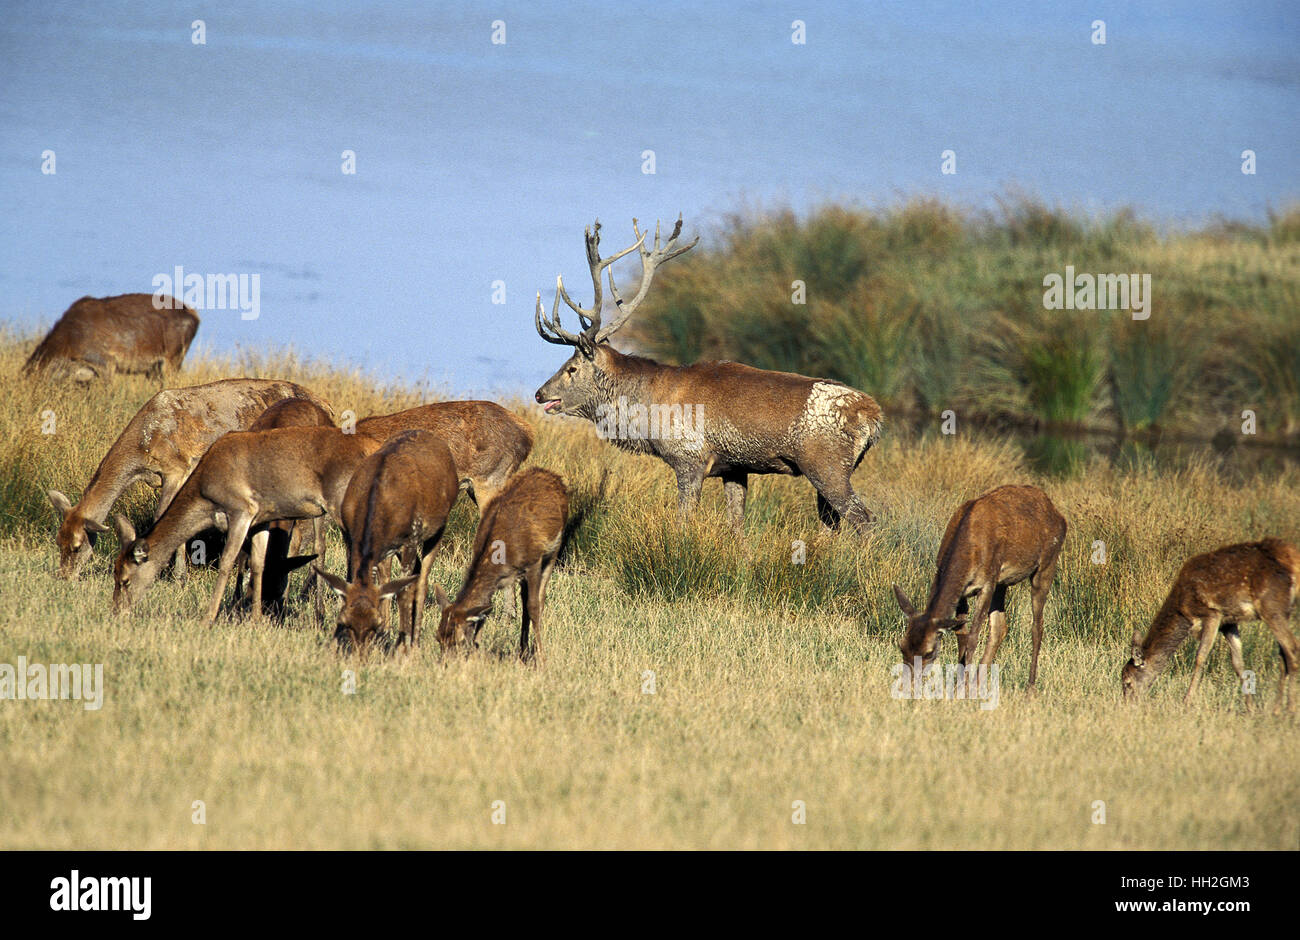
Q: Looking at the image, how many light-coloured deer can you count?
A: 1